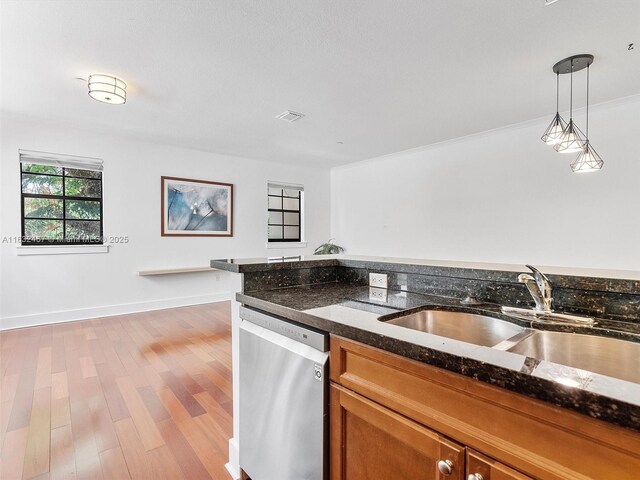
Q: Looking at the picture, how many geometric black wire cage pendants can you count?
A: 3